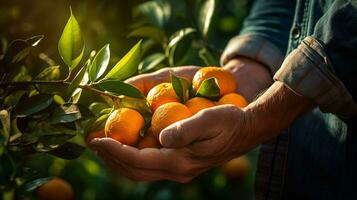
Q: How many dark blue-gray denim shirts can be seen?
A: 1